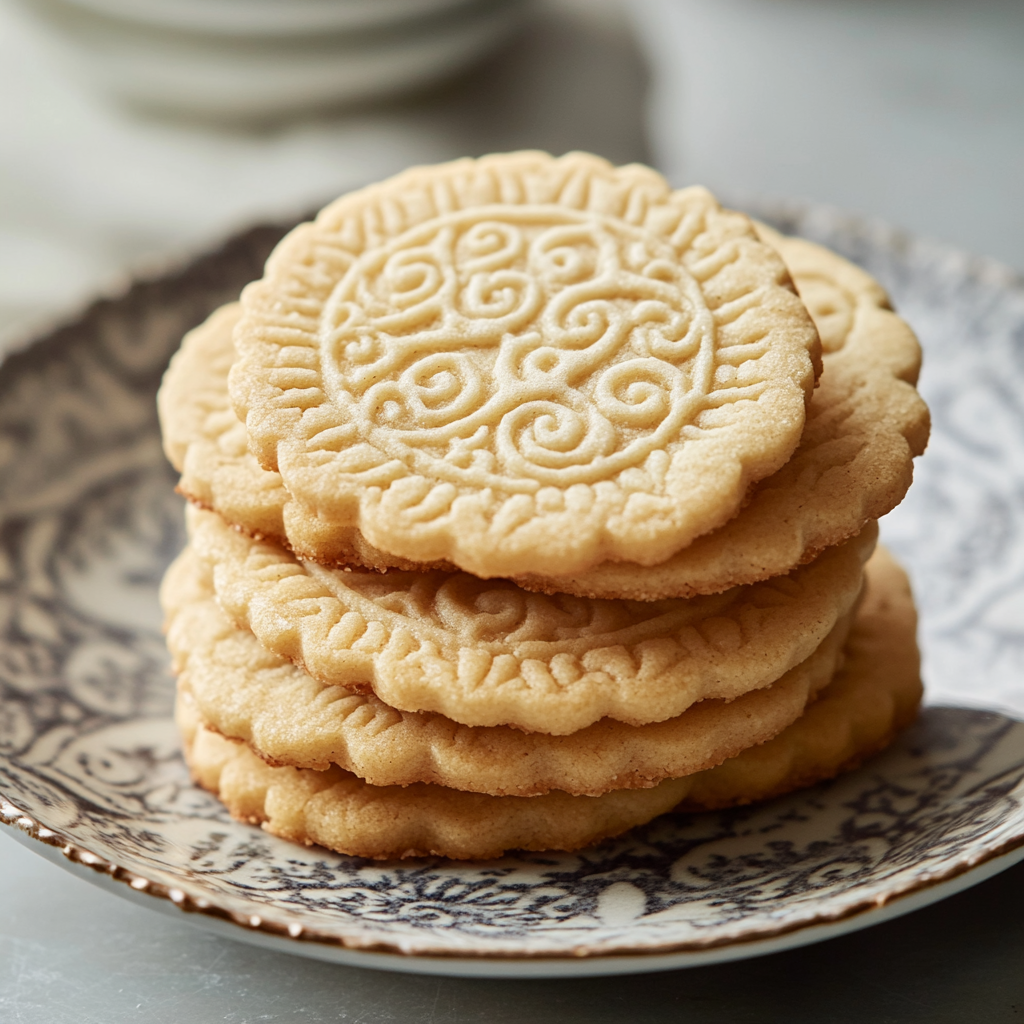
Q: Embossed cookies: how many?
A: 5